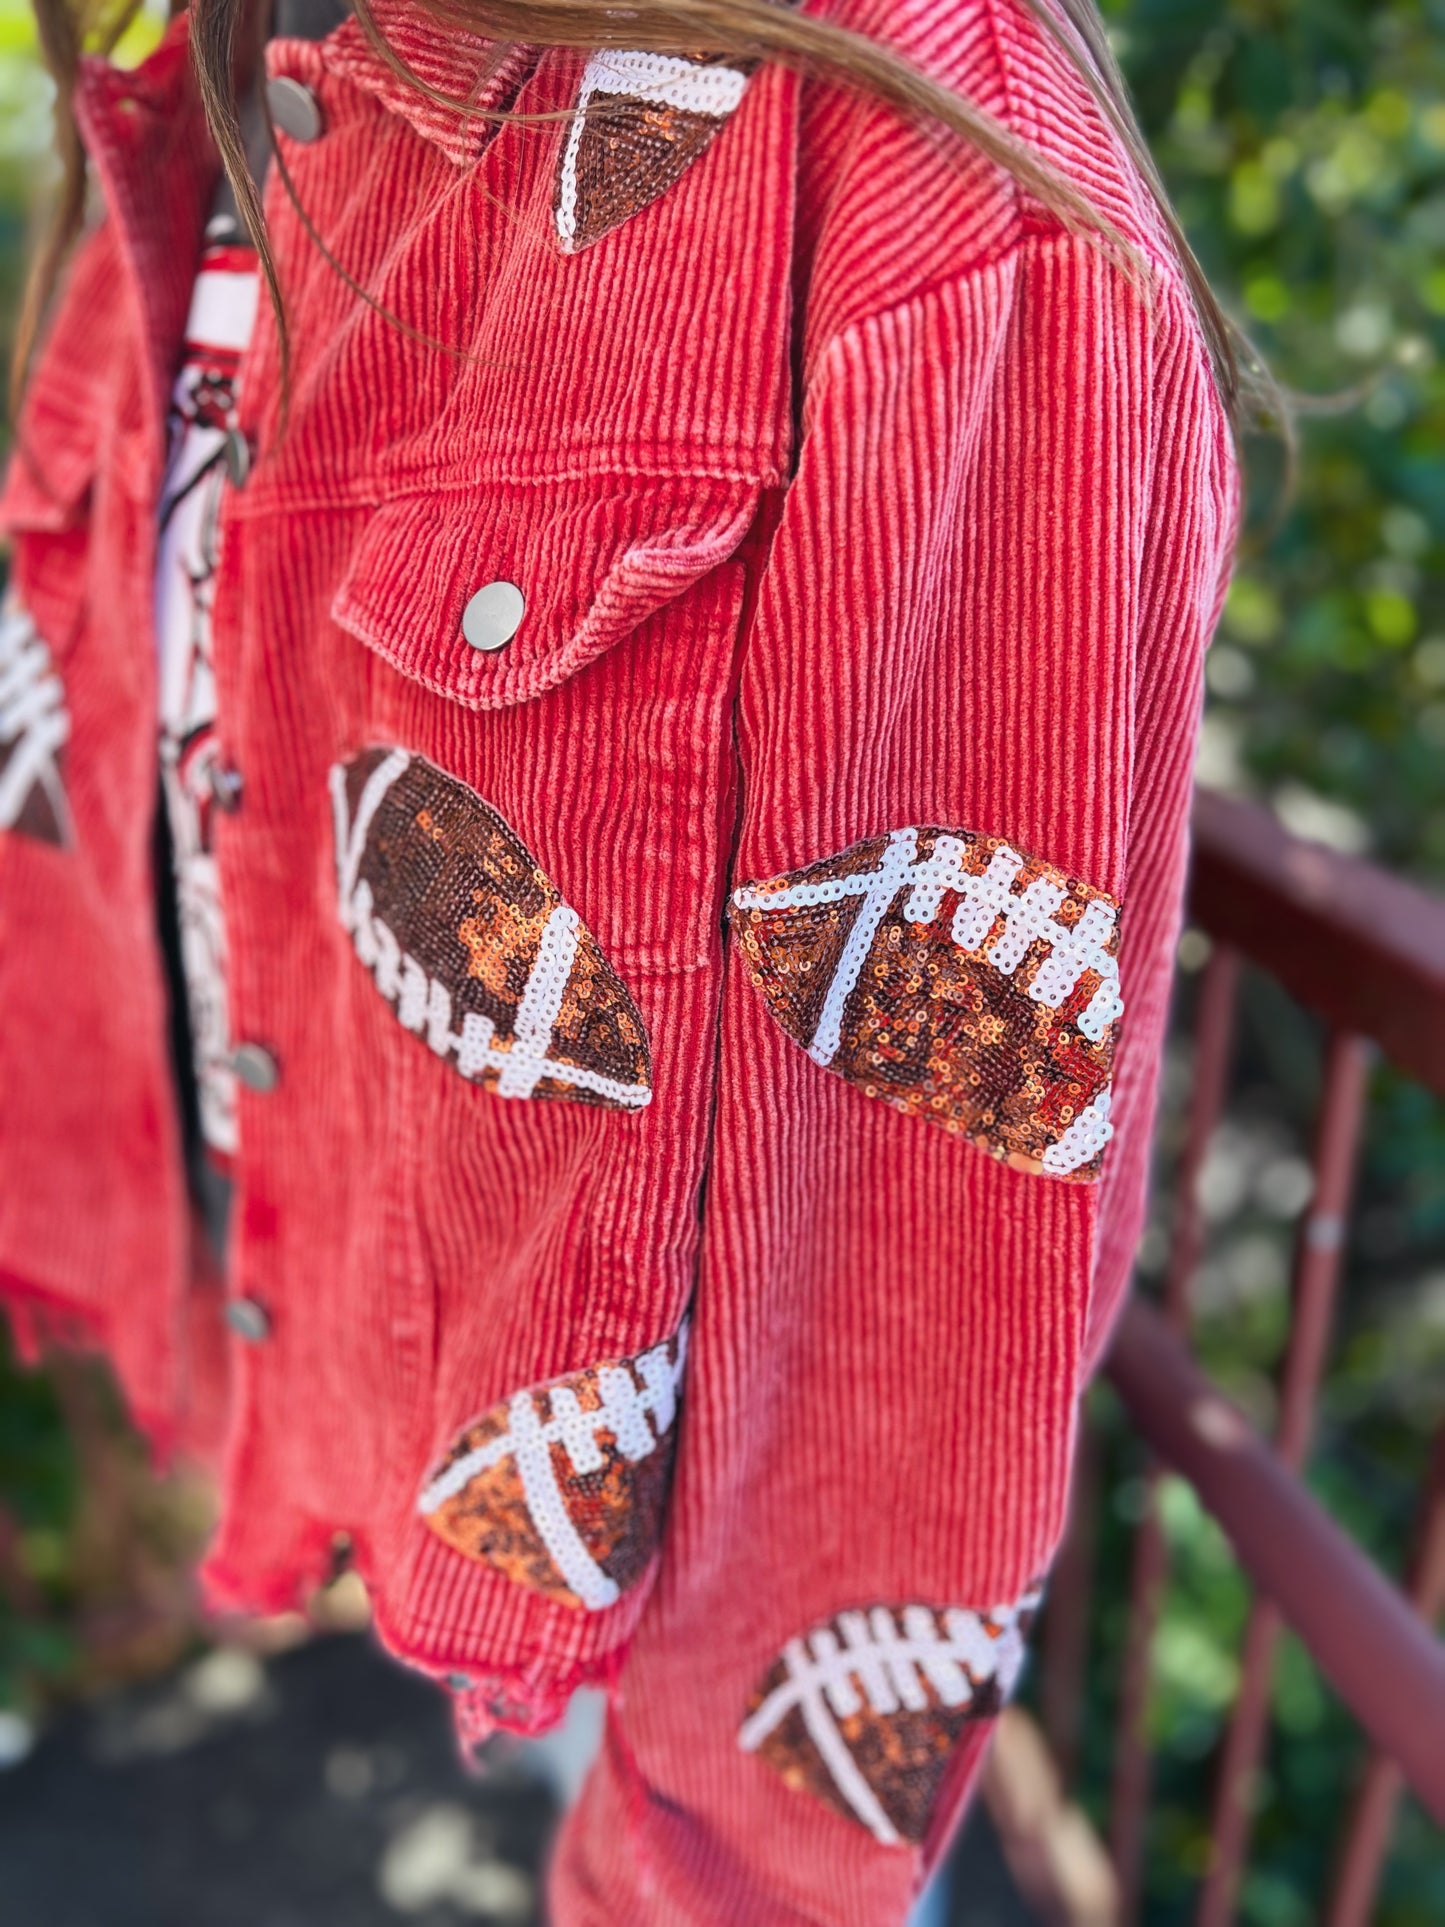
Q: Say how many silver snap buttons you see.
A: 6